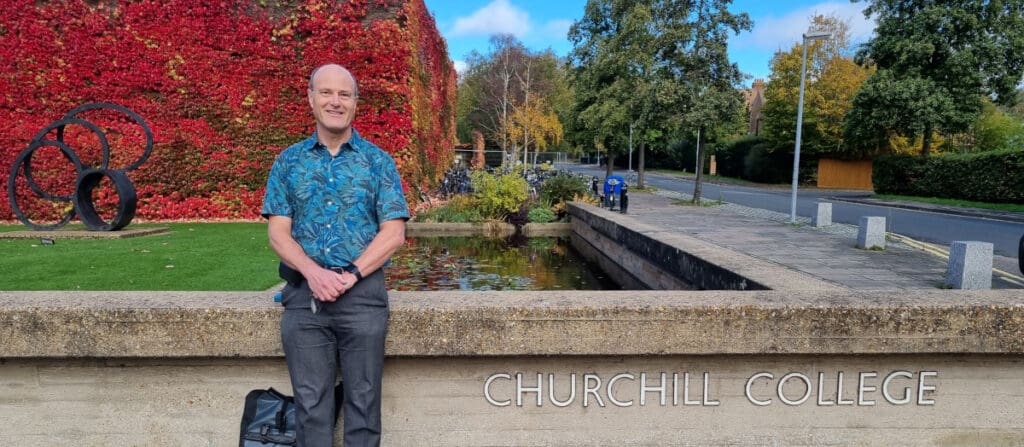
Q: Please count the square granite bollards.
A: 3